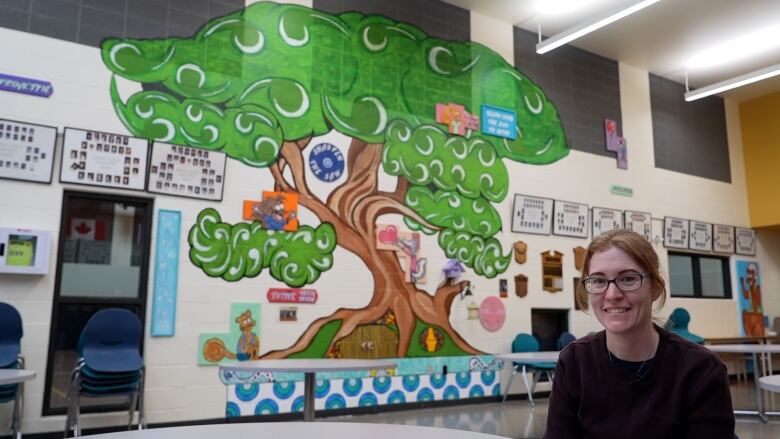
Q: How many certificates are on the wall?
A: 11